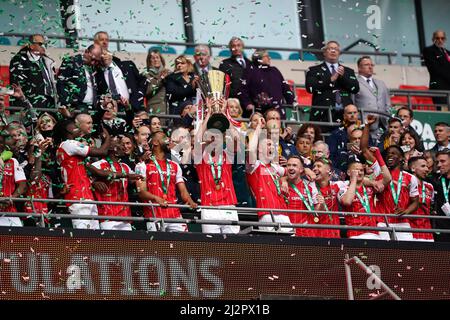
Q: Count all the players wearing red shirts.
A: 12